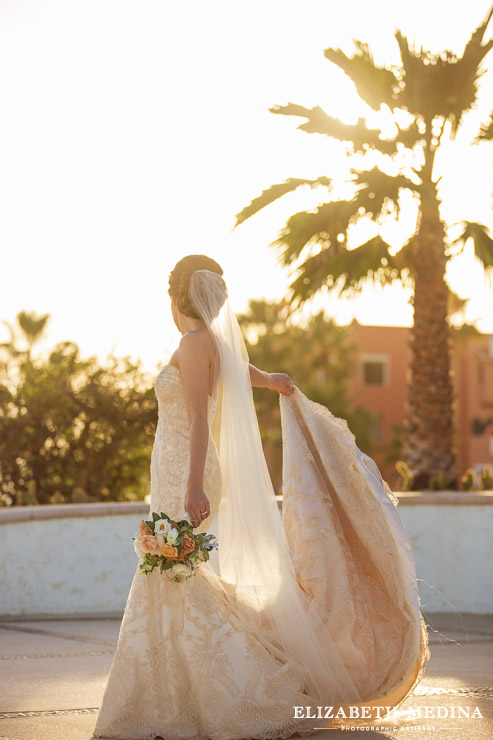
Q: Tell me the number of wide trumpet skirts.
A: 1